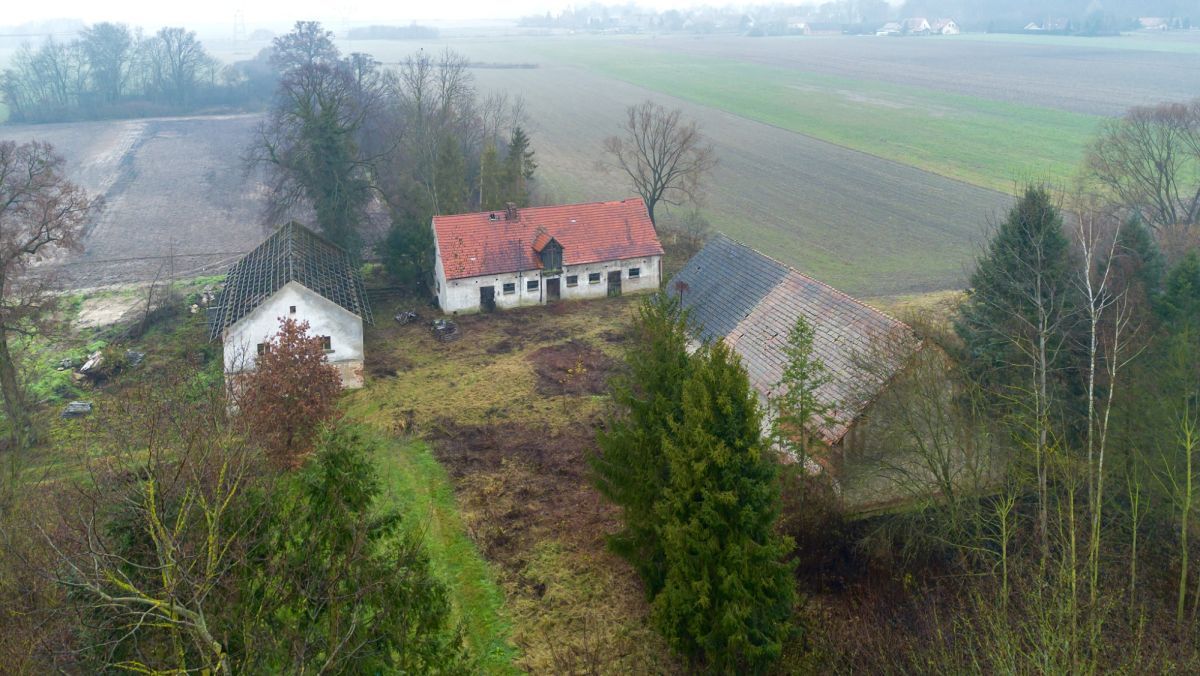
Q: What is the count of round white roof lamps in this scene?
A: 0